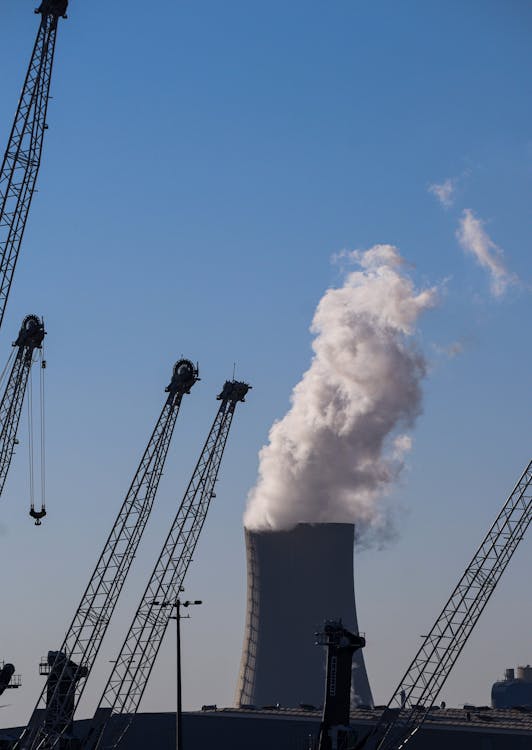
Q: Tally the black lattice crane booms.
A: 5